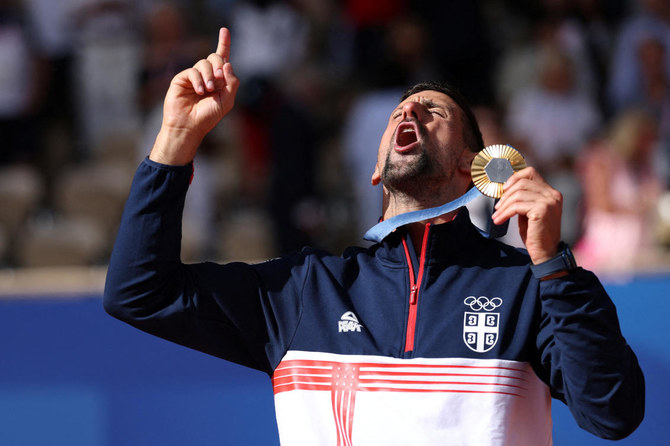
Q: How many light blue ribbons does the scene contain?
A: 1